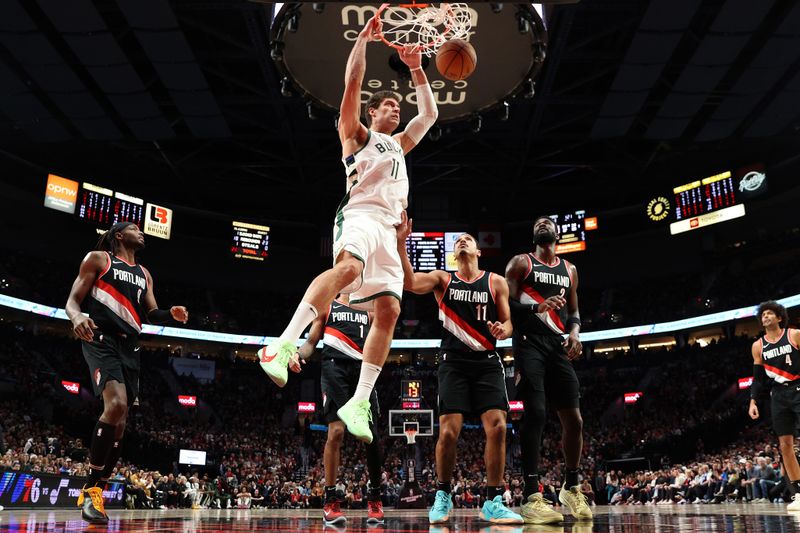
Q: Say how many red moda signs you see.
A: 6